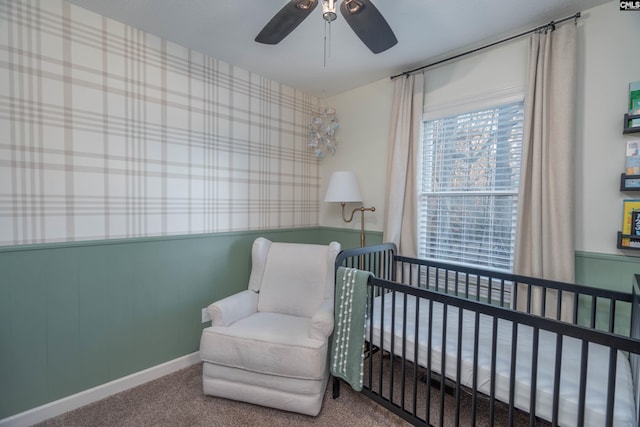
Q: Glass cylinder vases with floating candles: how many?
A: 0